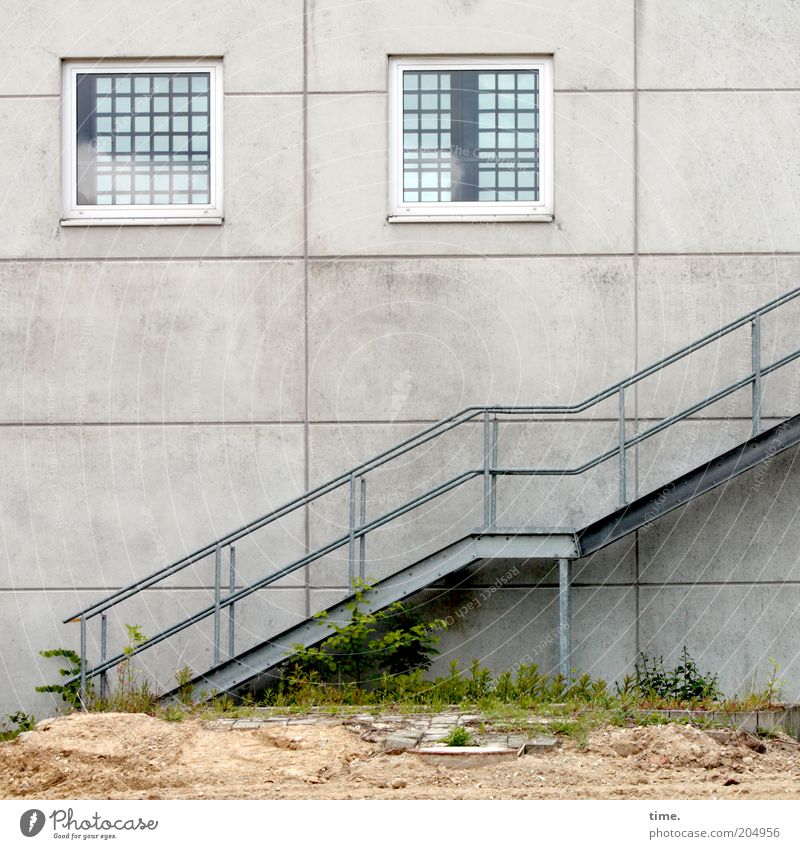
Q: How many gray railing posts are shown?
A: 10